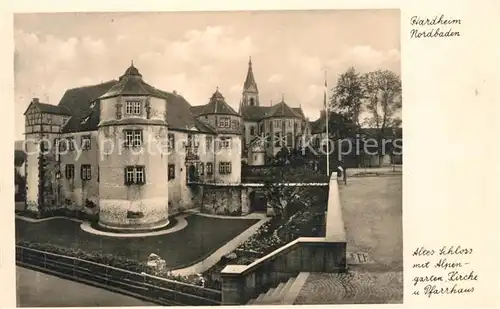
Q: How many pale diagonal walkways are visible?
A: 1